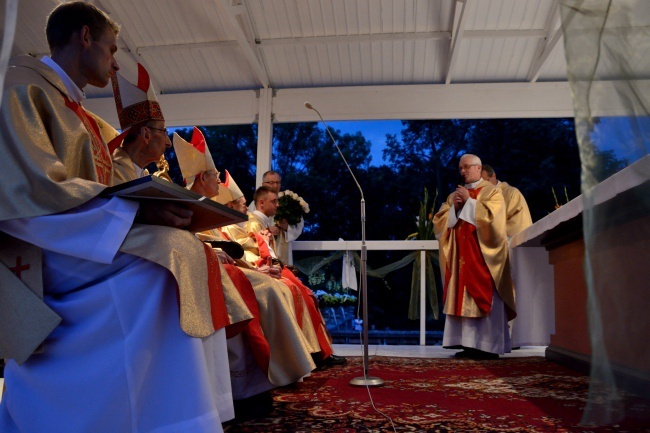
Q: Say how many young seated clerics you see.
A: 2